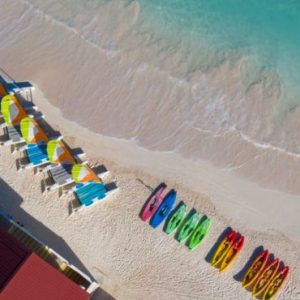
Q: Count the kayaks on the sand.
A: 10